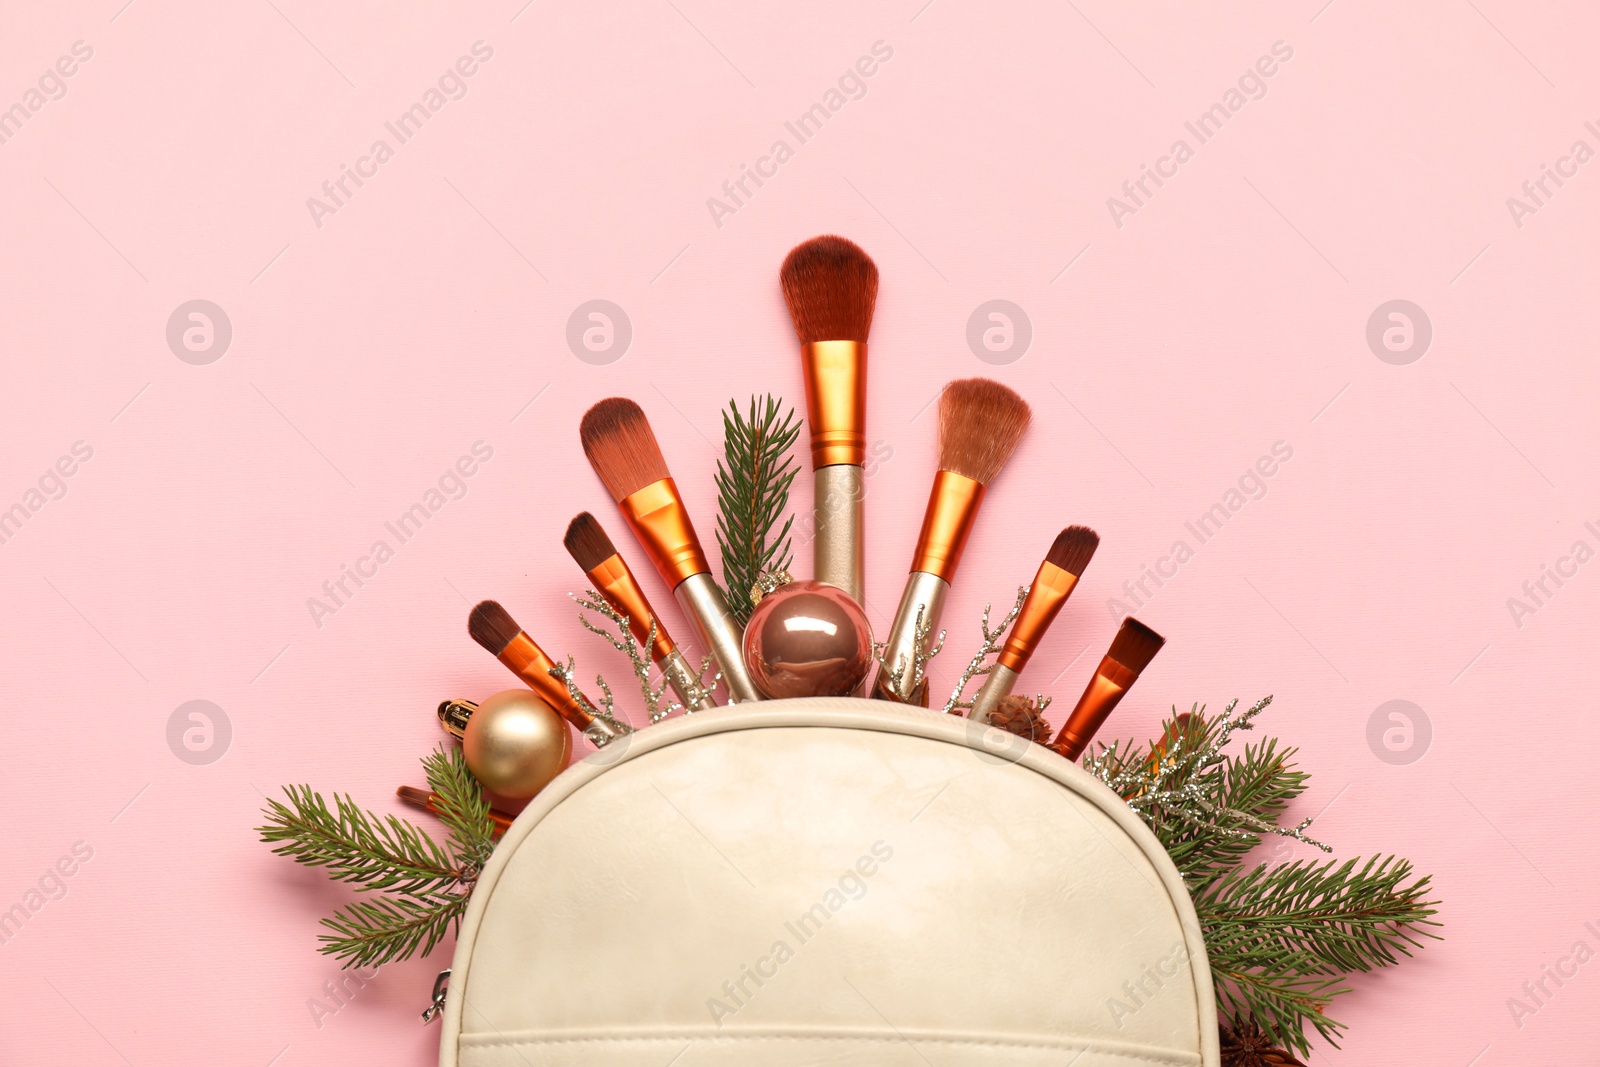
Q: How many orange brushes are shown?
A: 9